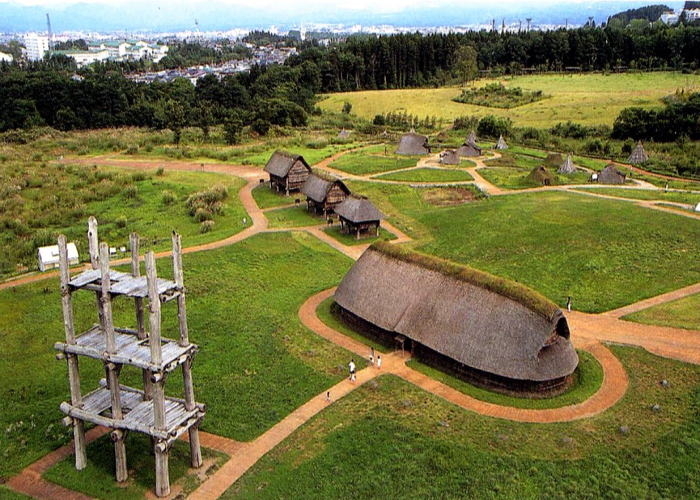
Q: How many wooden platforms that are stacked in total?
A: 3